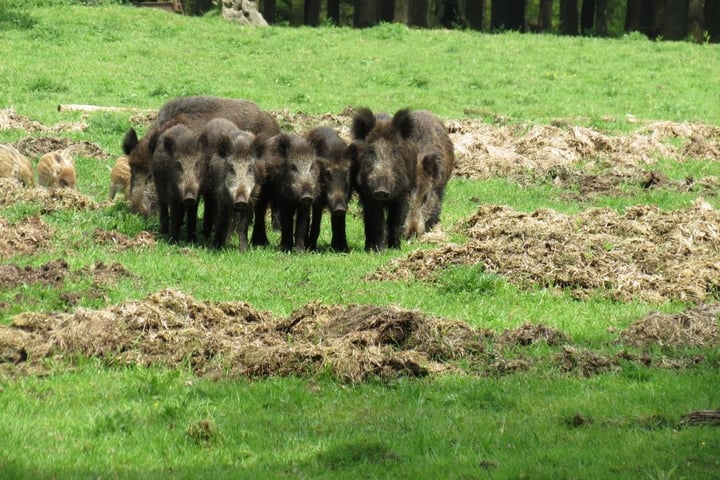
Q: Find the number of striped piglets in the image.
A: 3